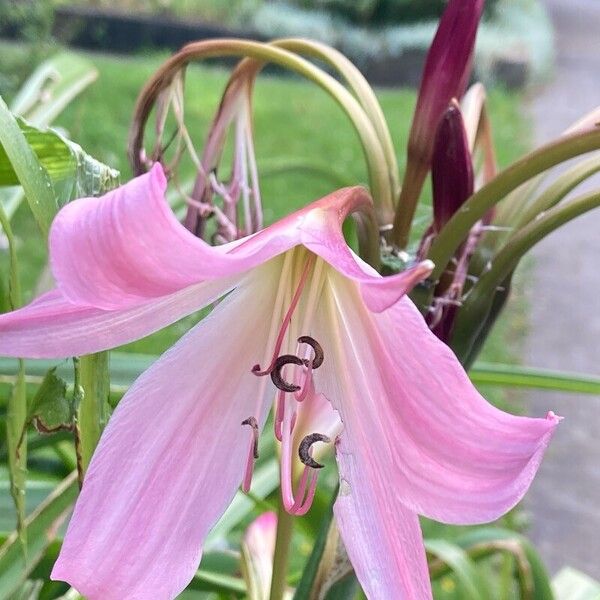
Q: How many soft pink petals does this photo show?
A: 6